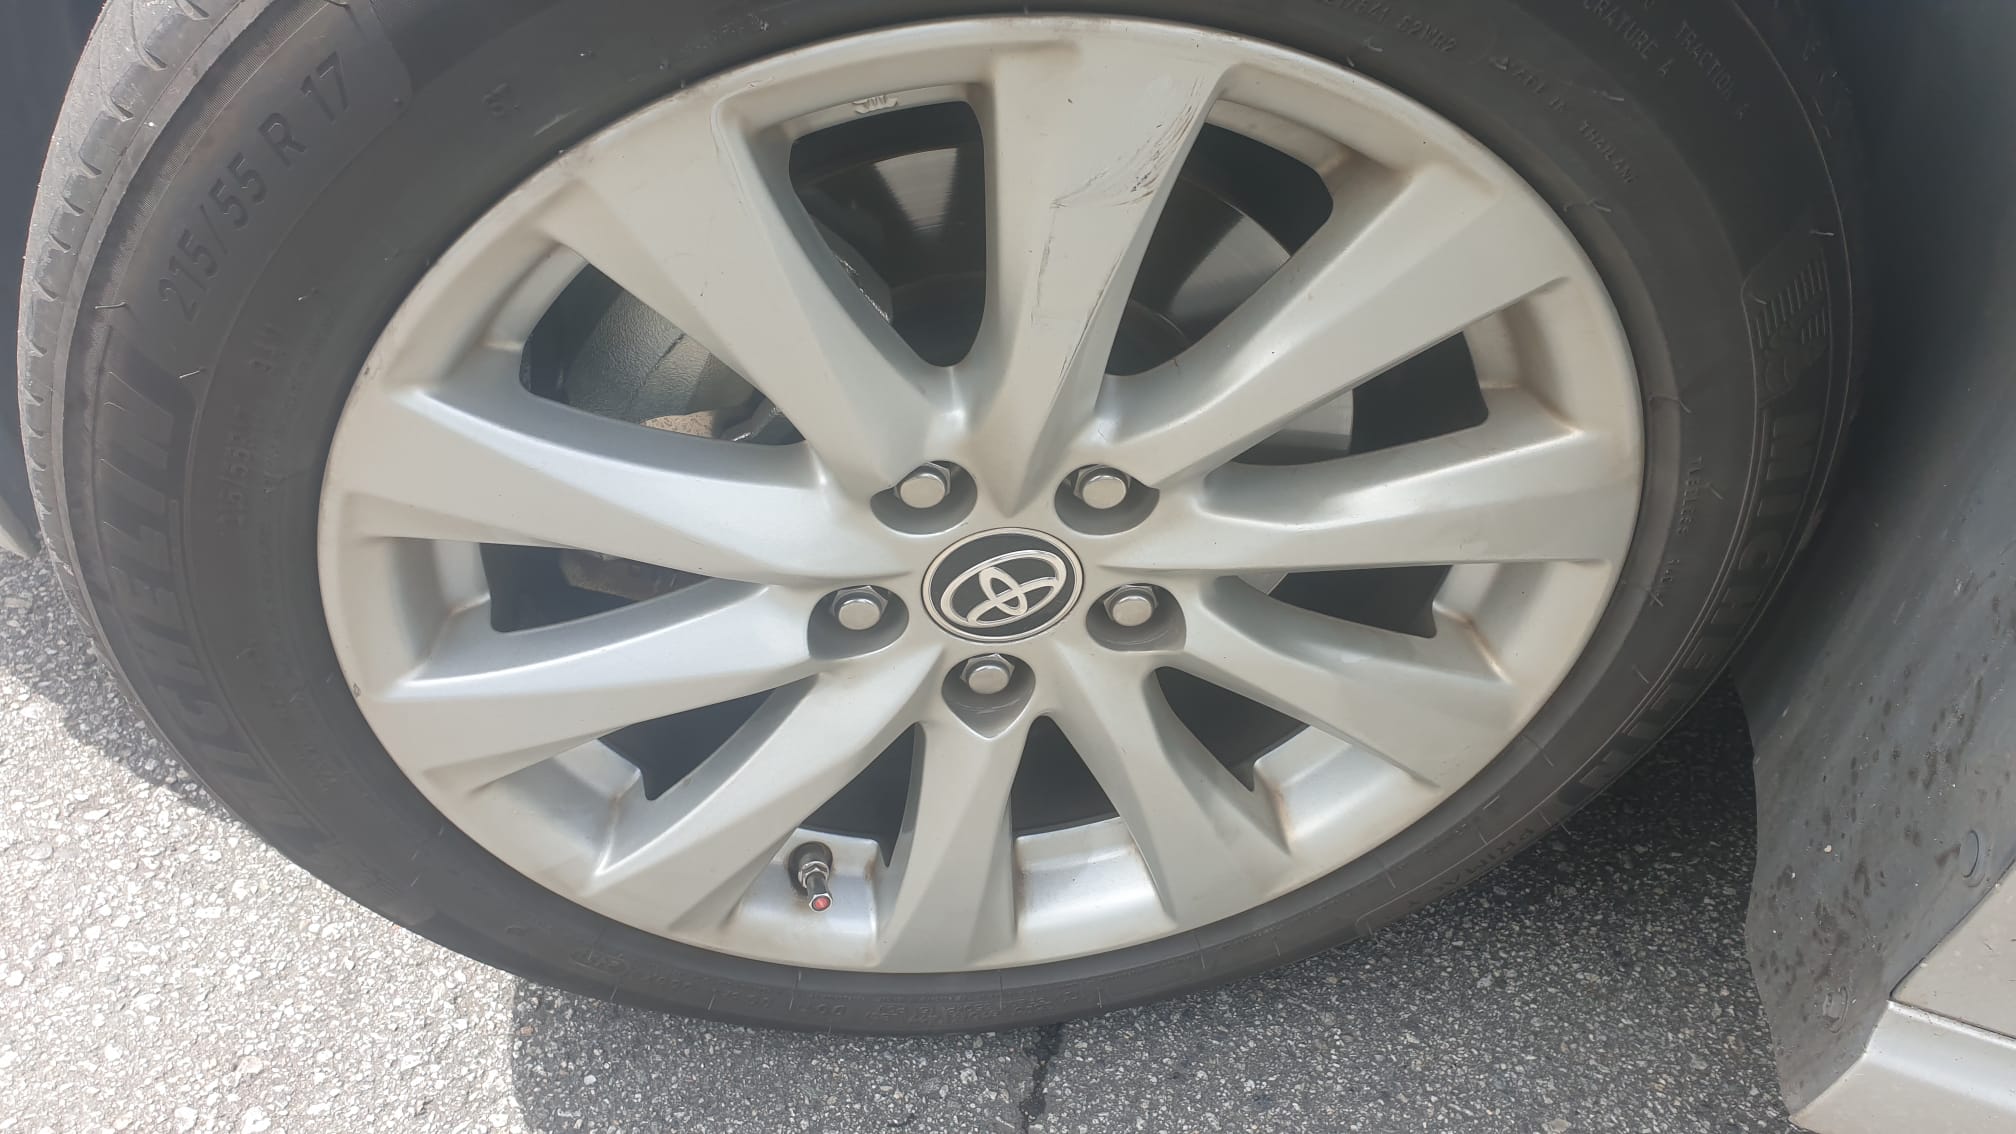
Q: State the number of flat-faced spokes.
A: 10